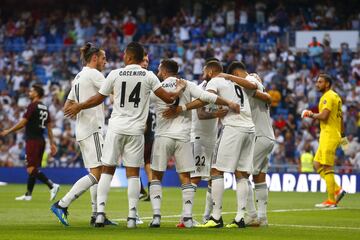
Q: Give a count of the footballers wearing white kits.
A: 6